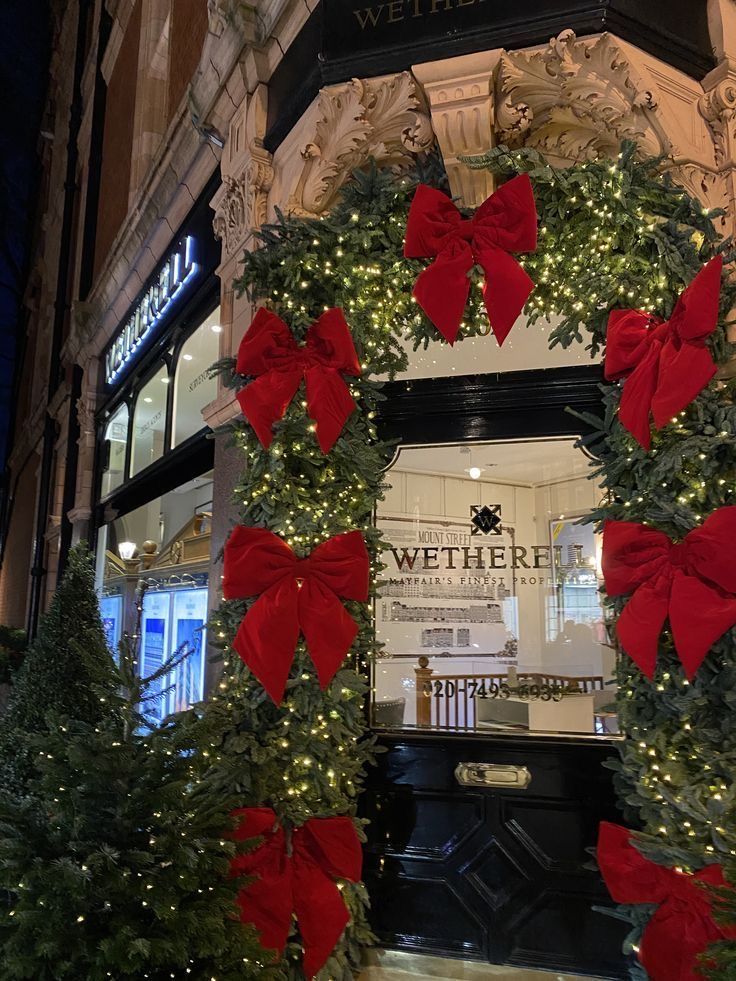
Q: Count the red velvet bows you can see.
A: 7